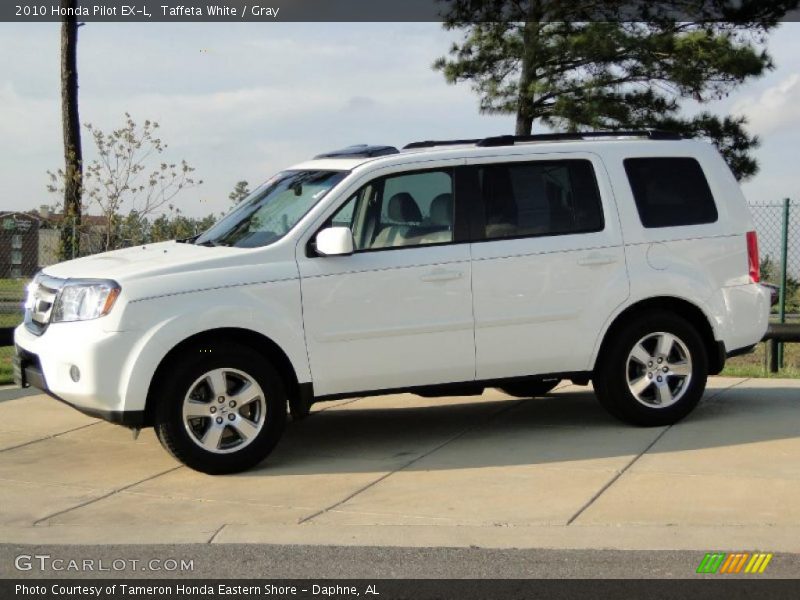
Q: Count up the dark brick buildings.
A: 1